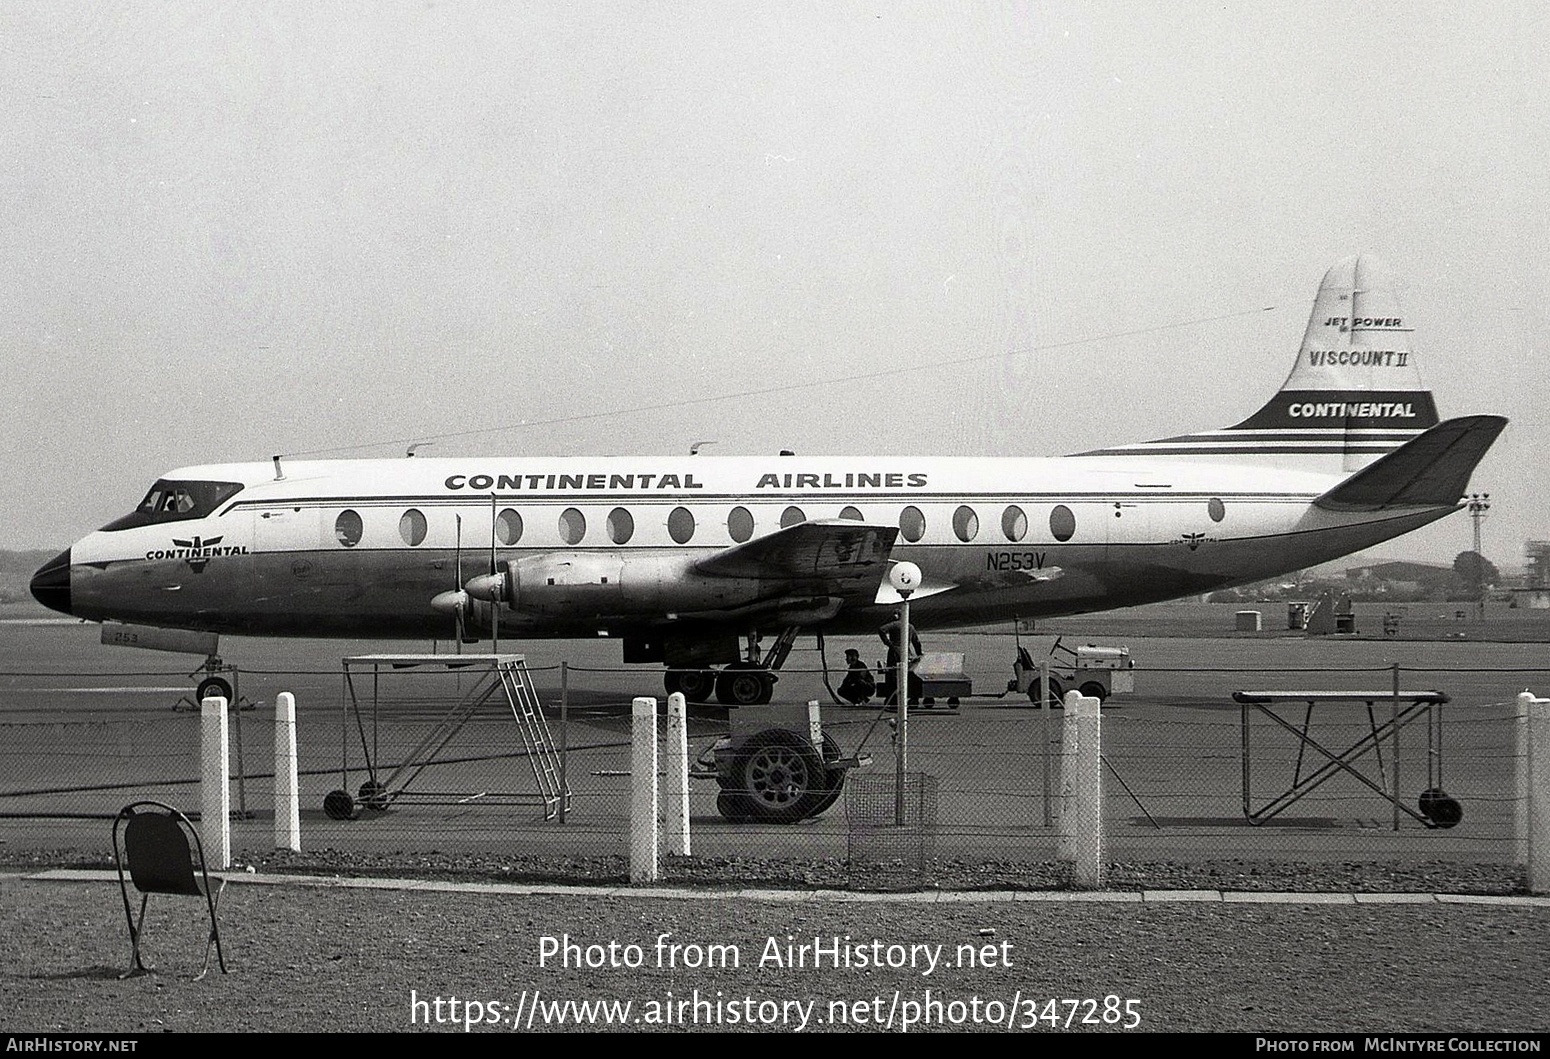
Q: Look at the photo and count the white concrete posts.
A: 8